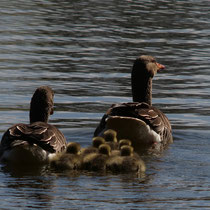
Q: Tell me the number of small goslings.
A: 6